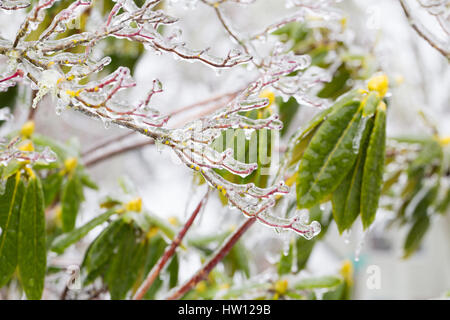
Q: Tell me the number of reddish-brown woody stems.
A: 2